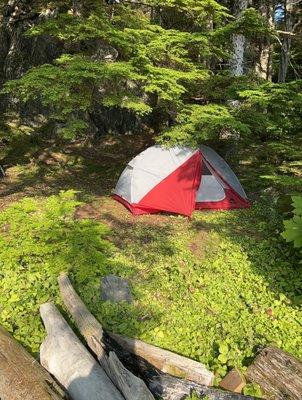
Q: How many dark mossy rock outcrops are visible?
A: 1